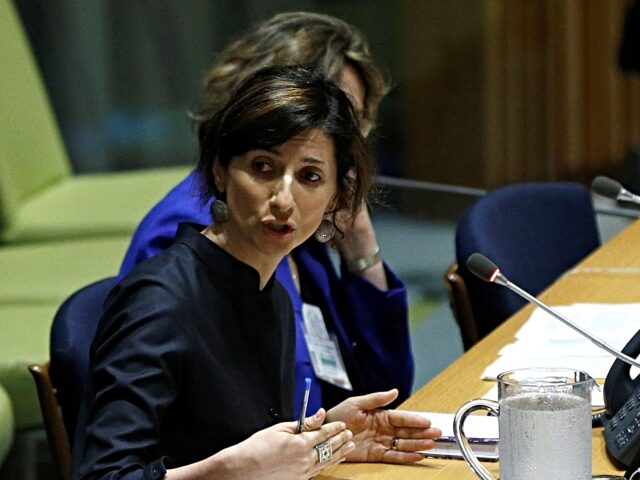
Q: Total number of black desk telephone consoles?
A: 1